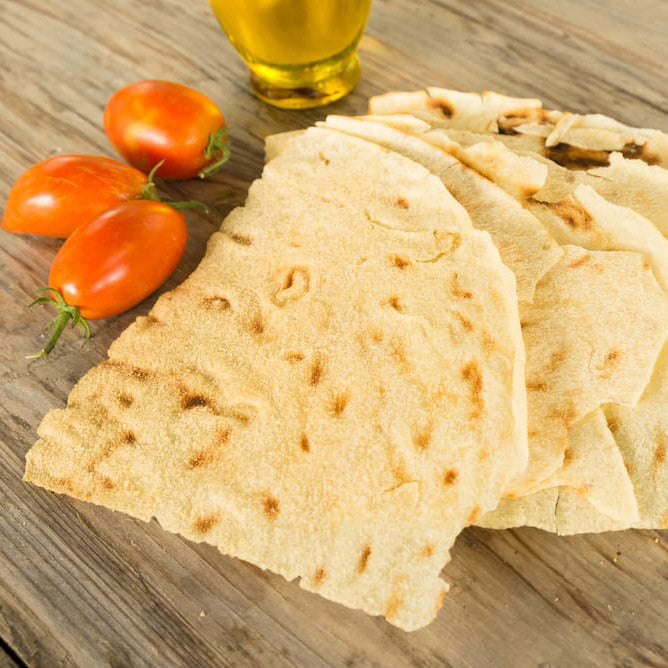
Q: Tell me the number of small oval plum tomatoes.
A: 3